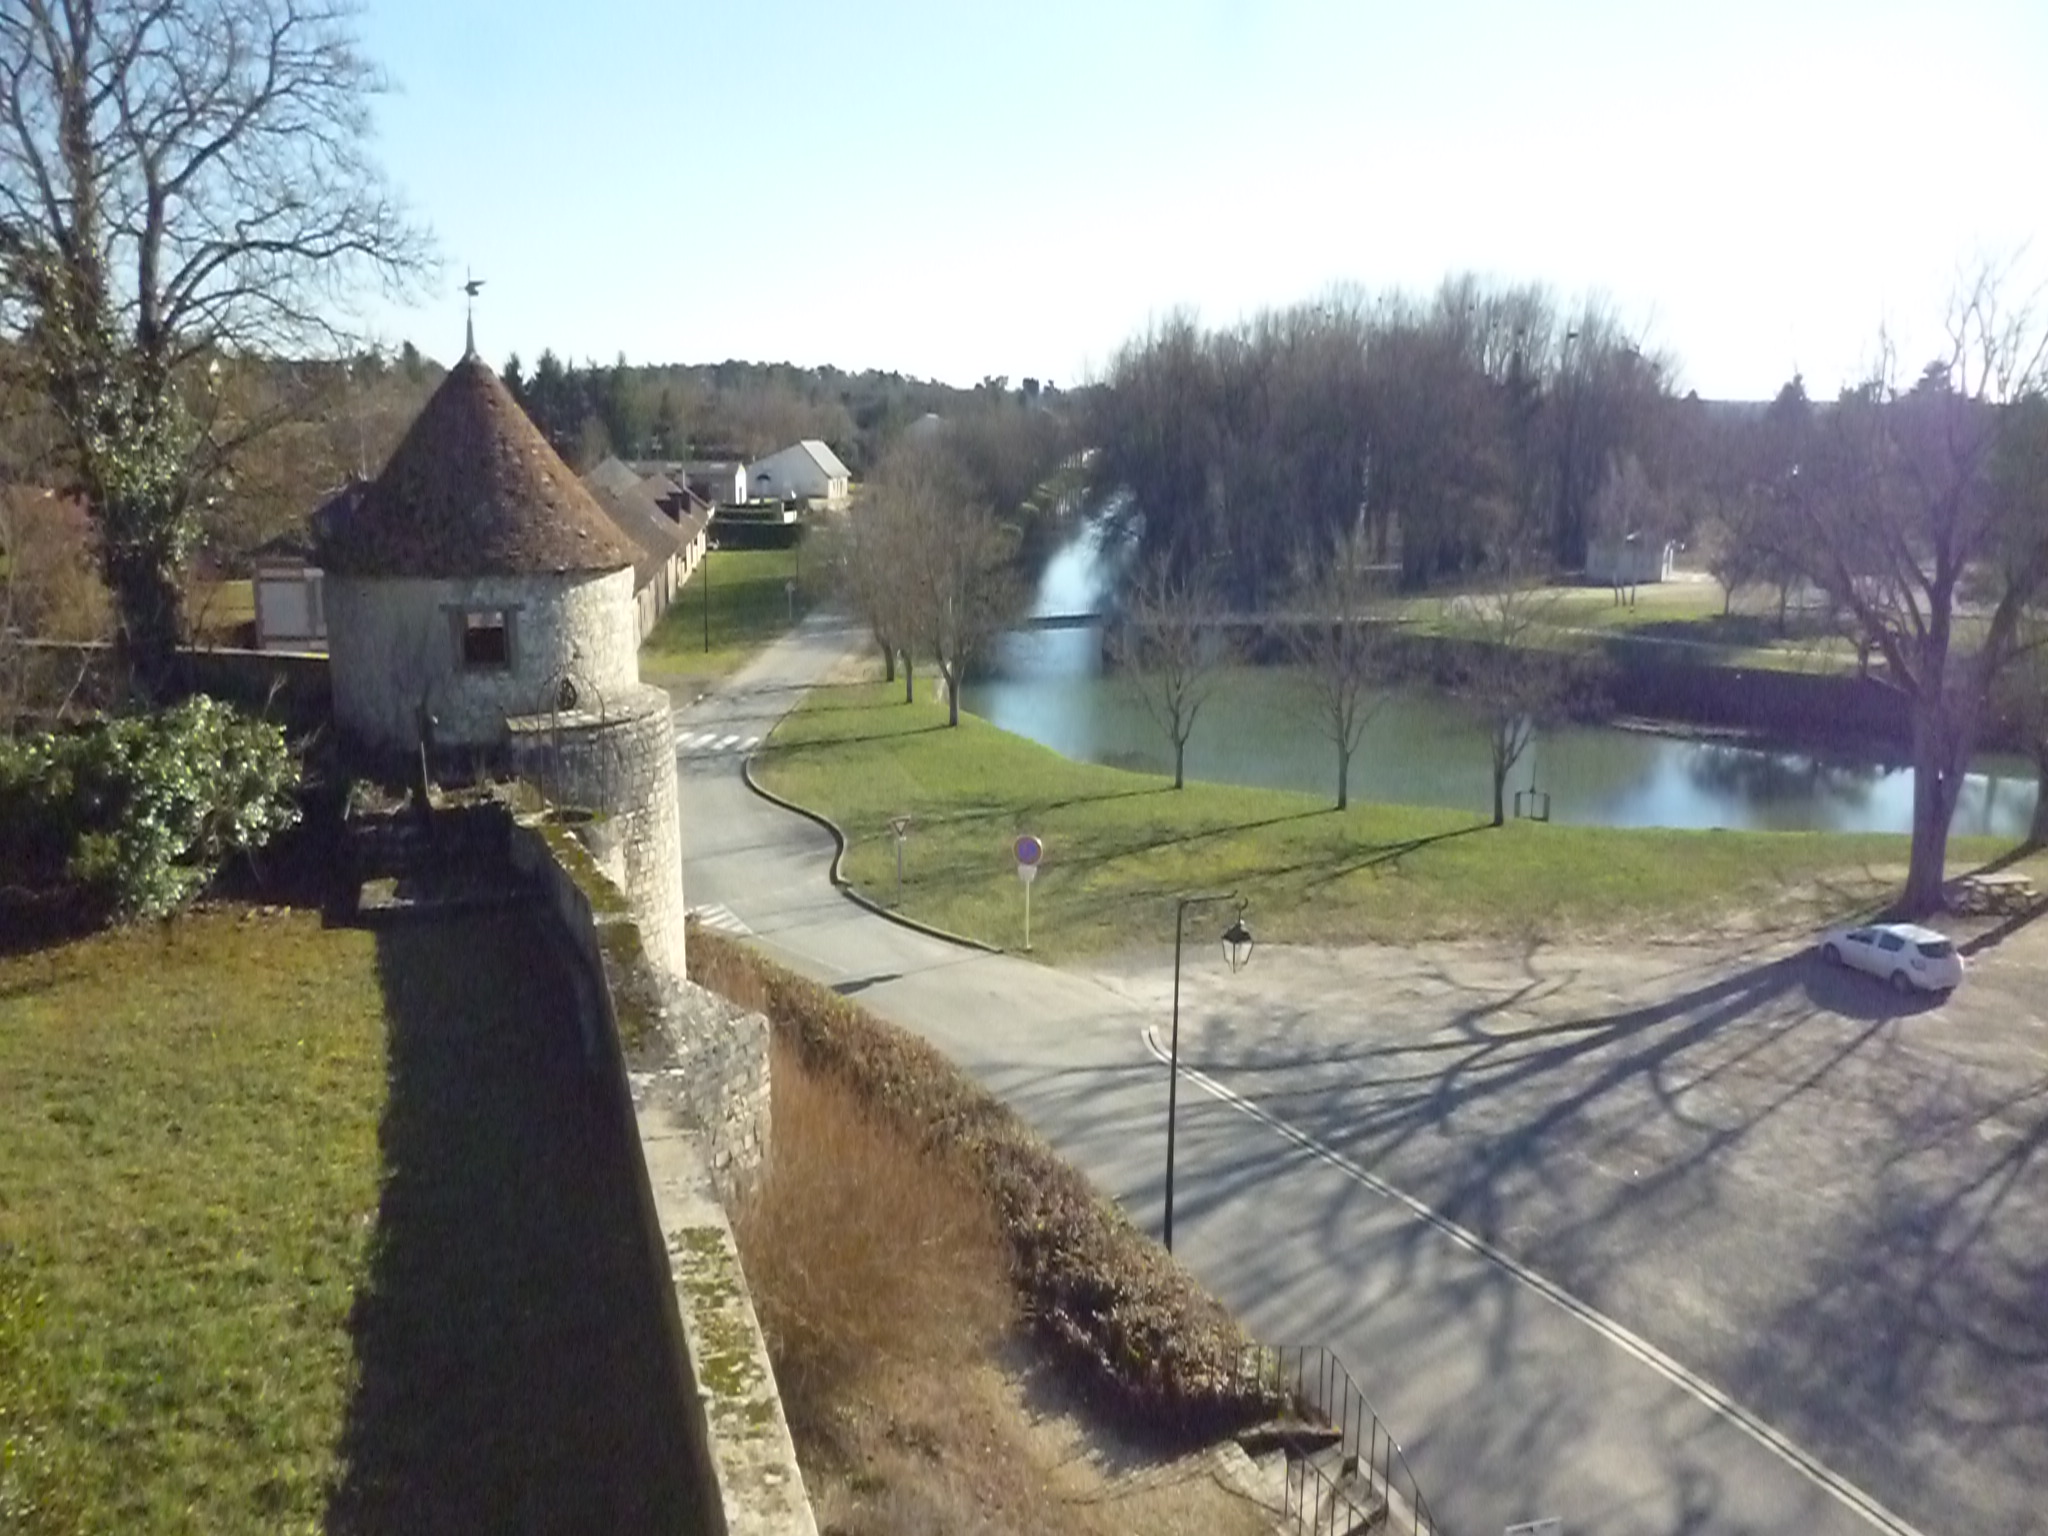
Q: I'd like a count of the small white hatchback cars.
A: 1